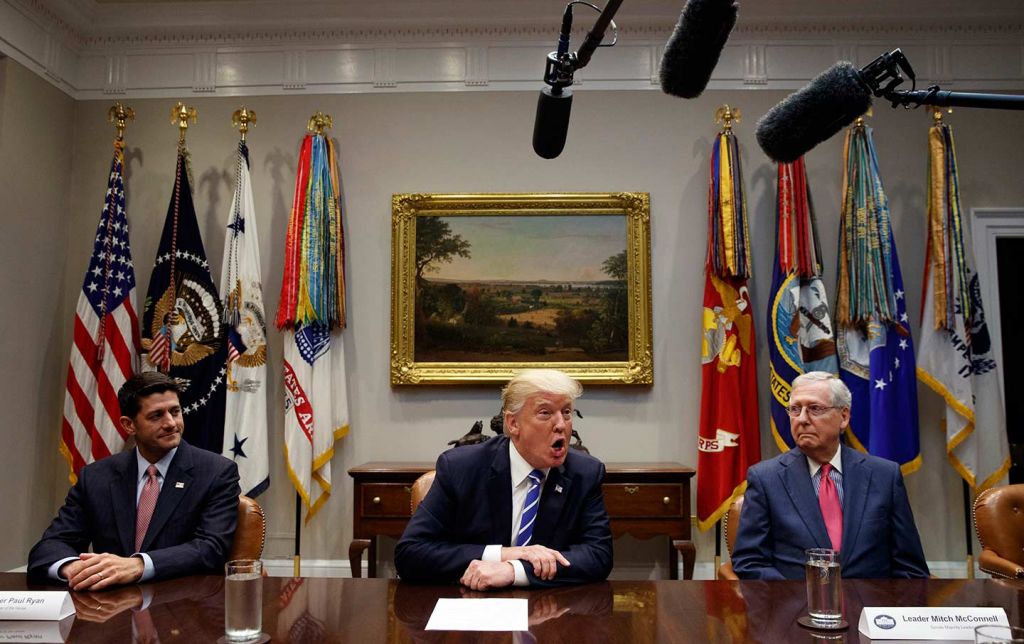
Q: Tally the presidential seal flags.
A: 1